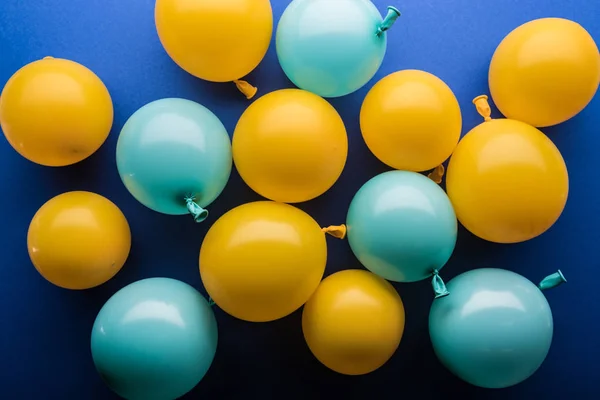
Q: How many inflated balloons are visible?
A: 14